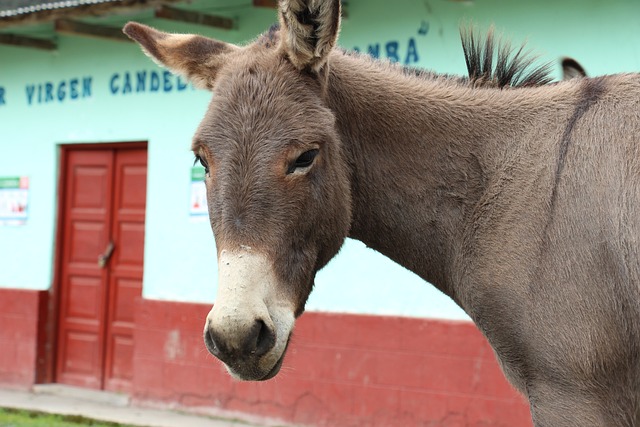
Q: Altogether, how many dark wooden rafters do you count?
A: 4